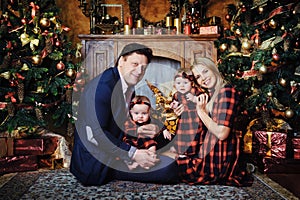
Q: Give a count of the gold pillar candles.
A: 4